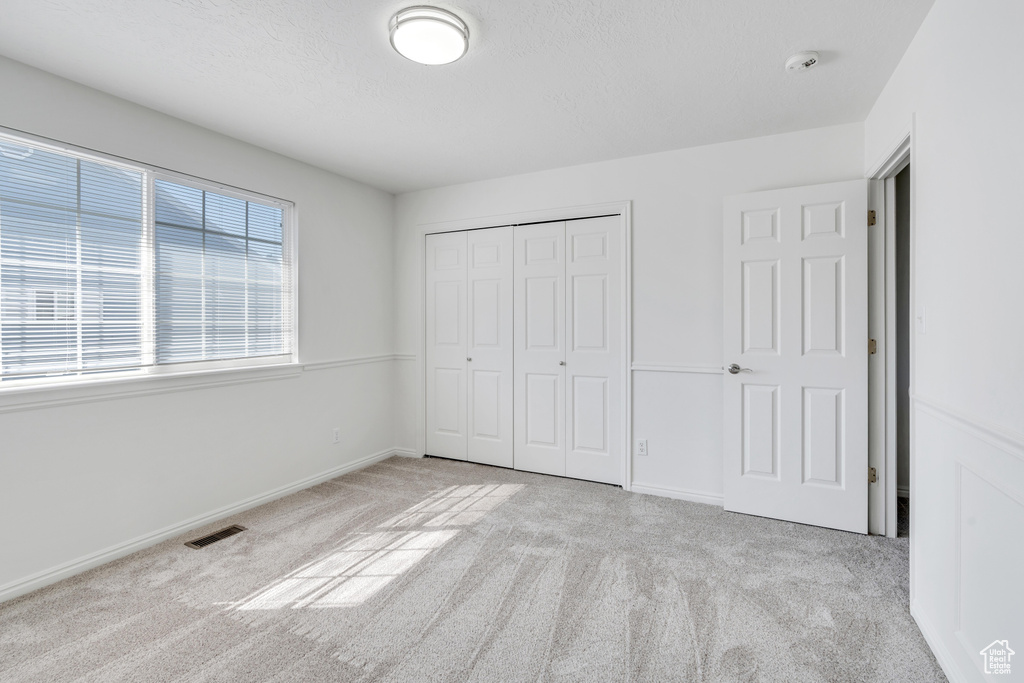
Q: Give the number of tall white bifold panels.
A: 4